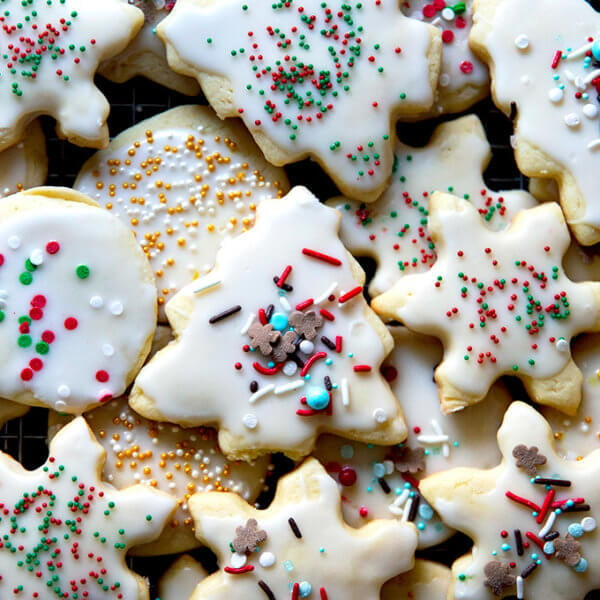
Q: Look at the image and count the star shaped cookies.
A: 6